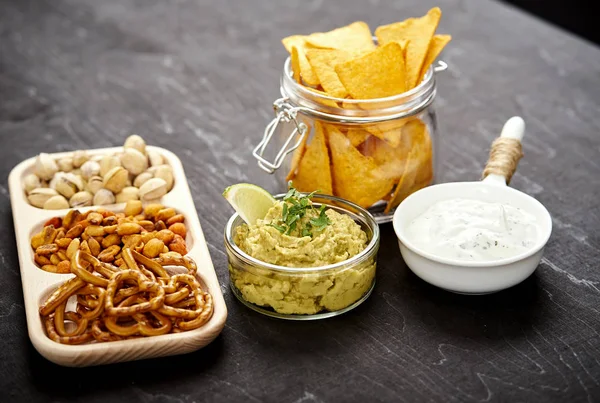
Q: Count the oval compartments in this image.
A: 3